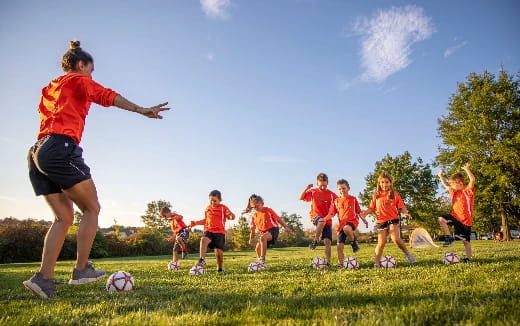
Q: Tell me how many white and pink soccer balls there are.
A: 8